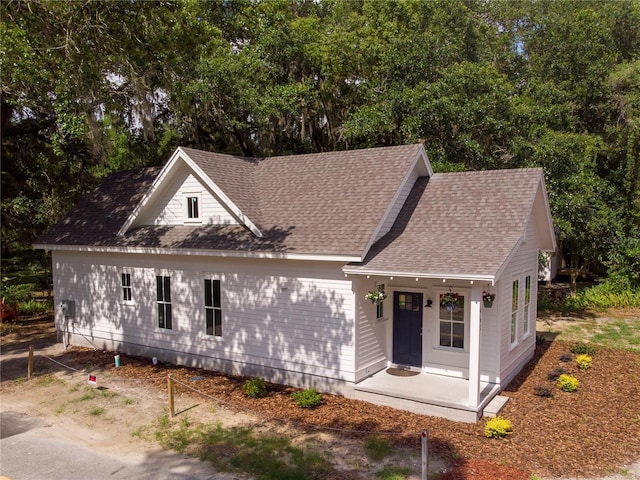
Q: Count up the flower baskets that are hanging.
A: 3